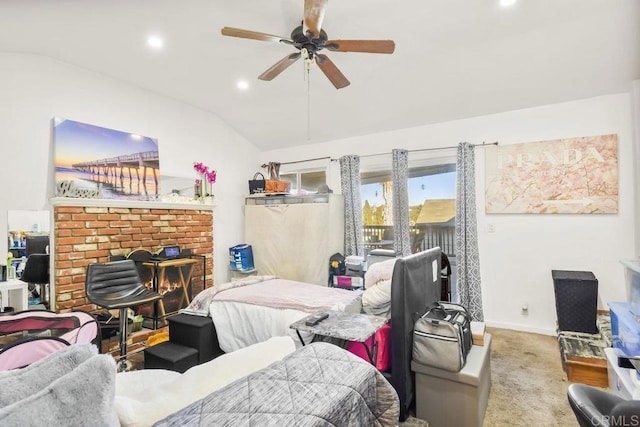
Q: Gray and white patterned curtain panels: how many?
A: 3